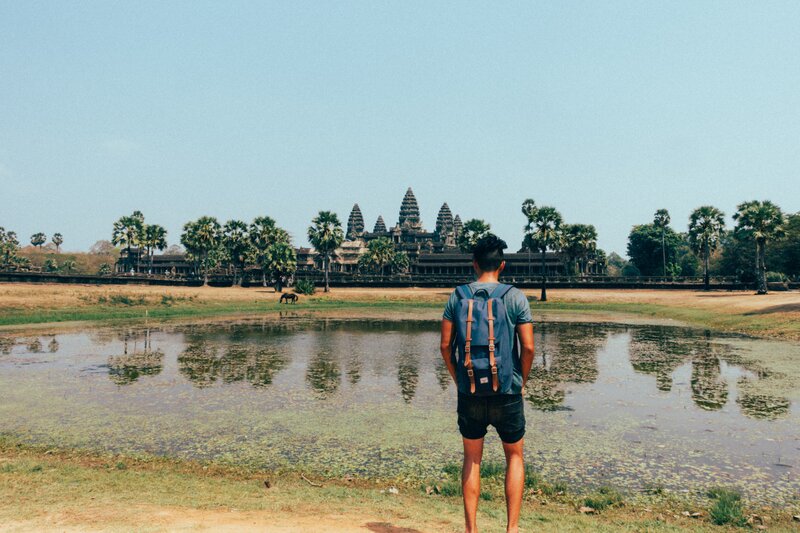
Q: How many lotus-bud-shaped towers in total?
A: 5